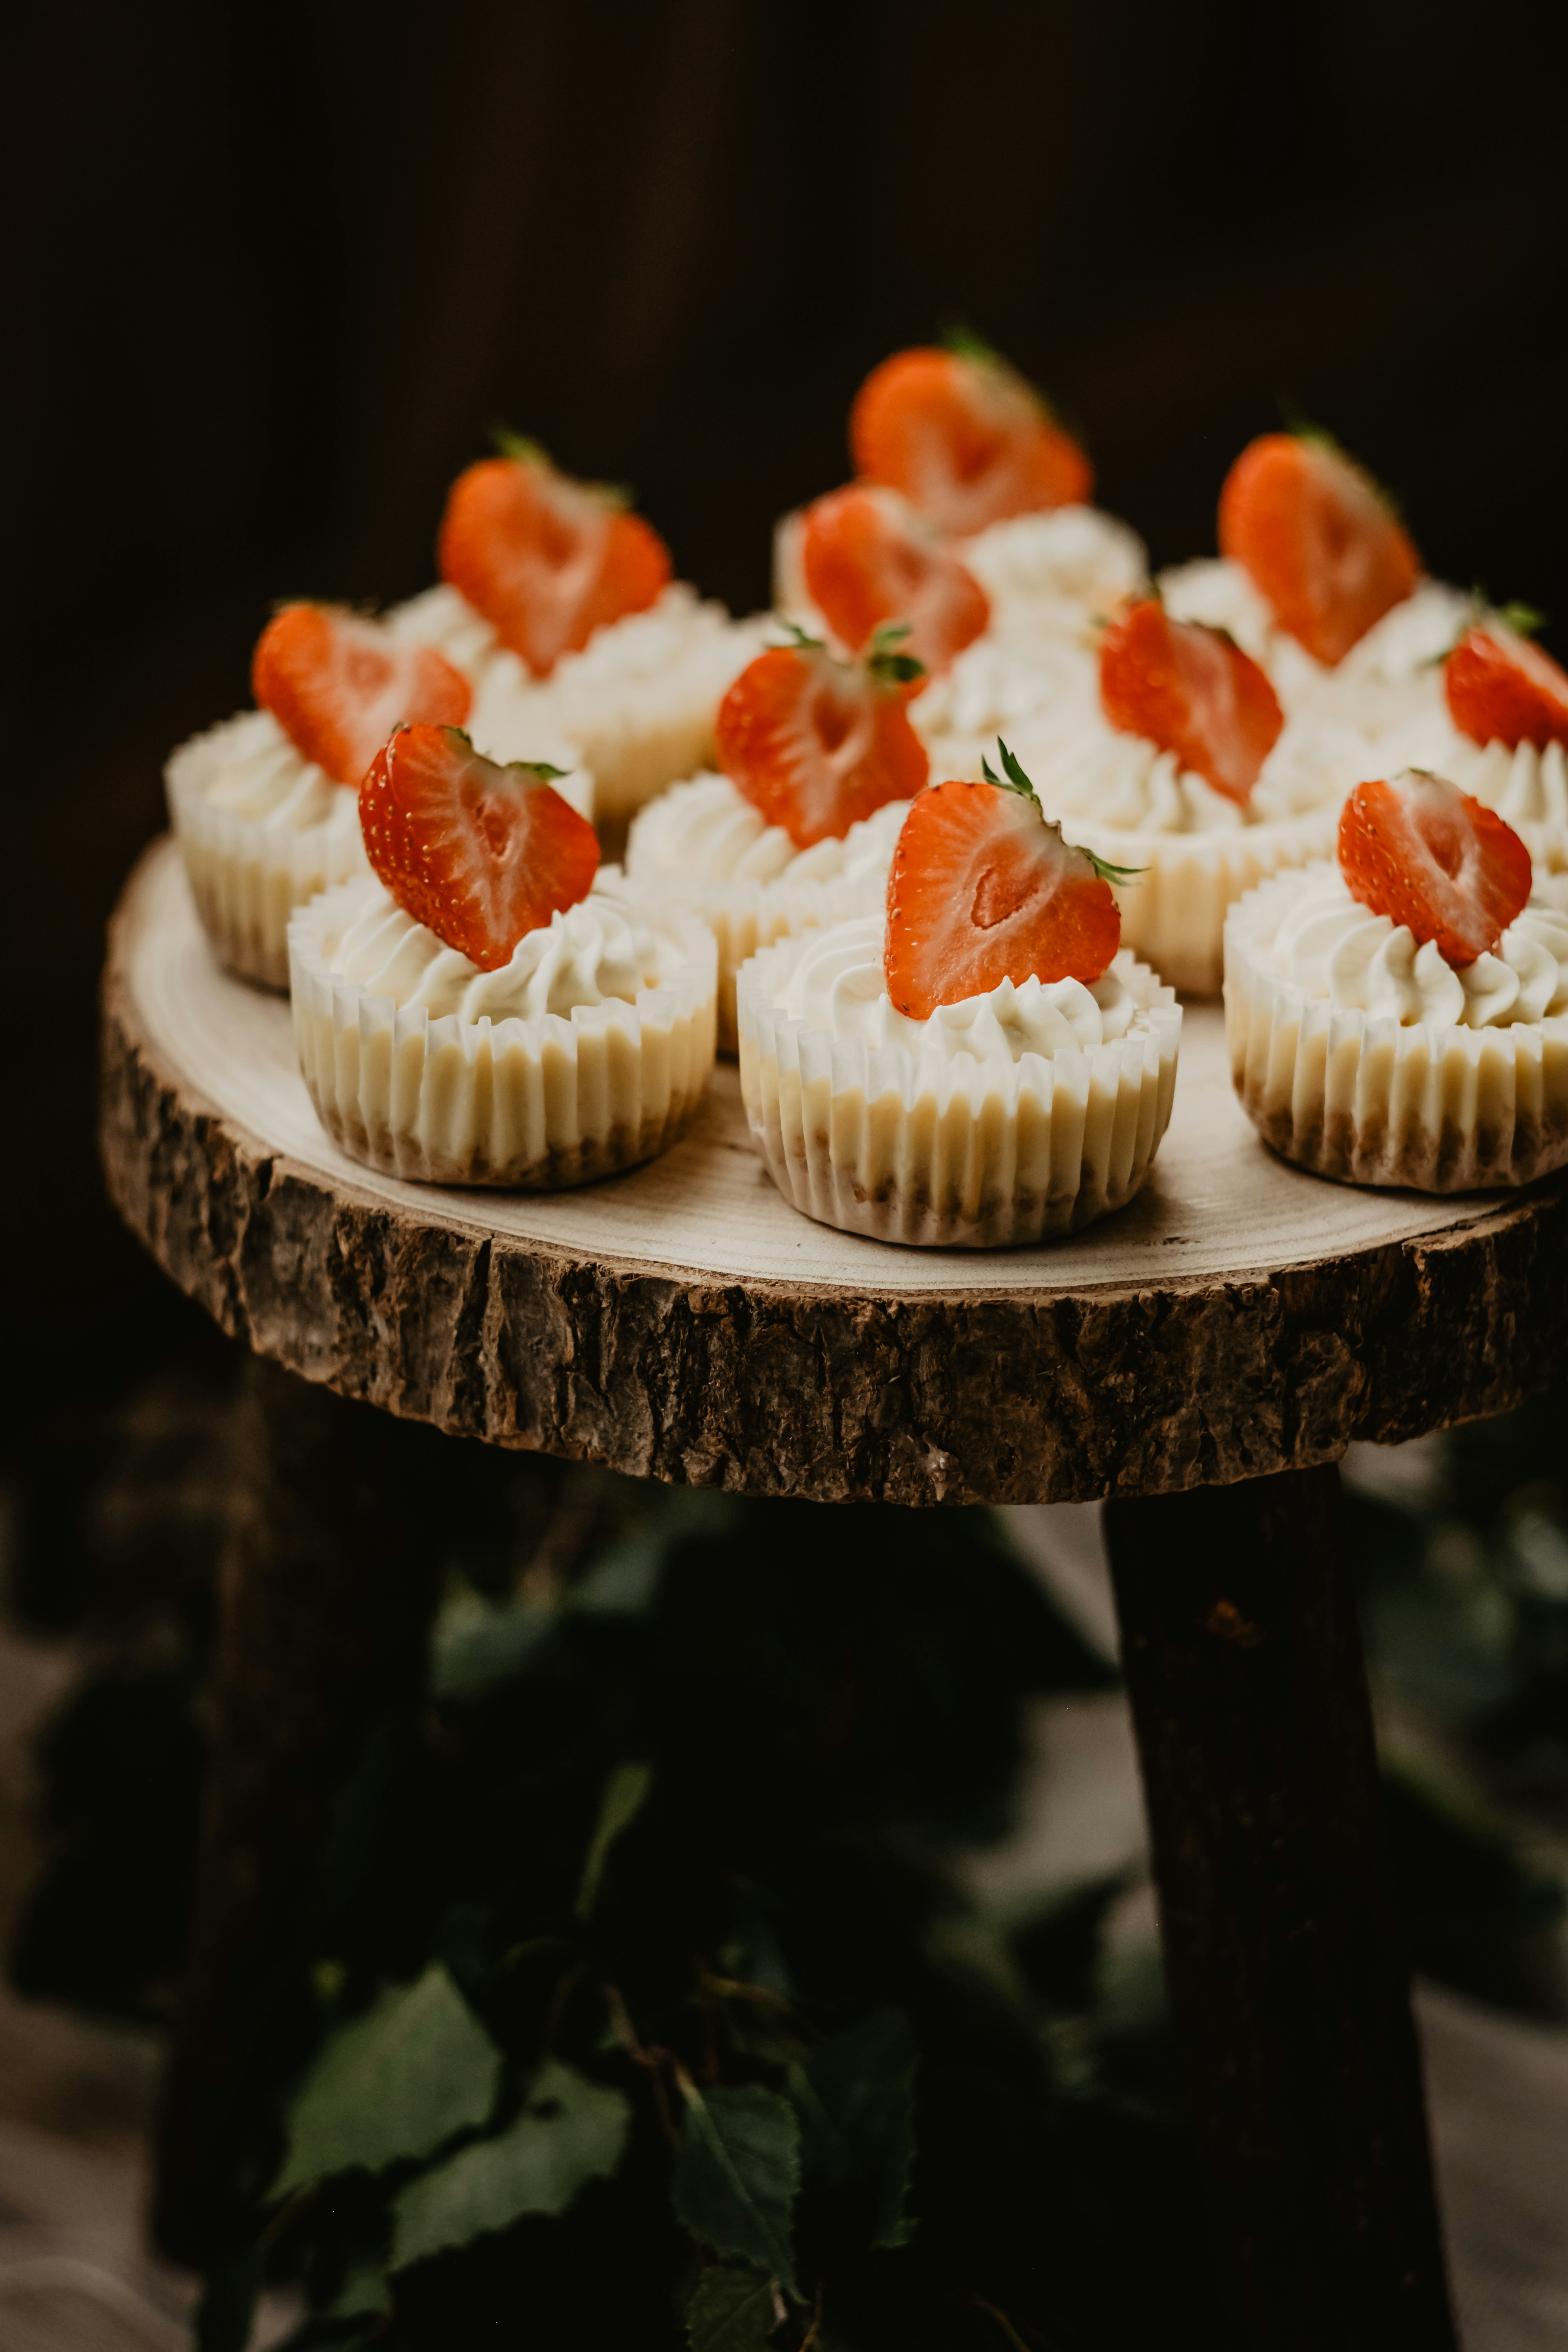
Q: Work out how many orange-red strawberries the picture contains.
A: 11